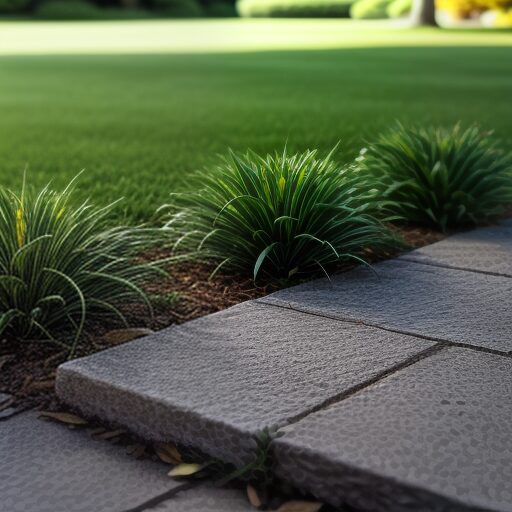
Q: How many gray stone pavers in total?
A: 6